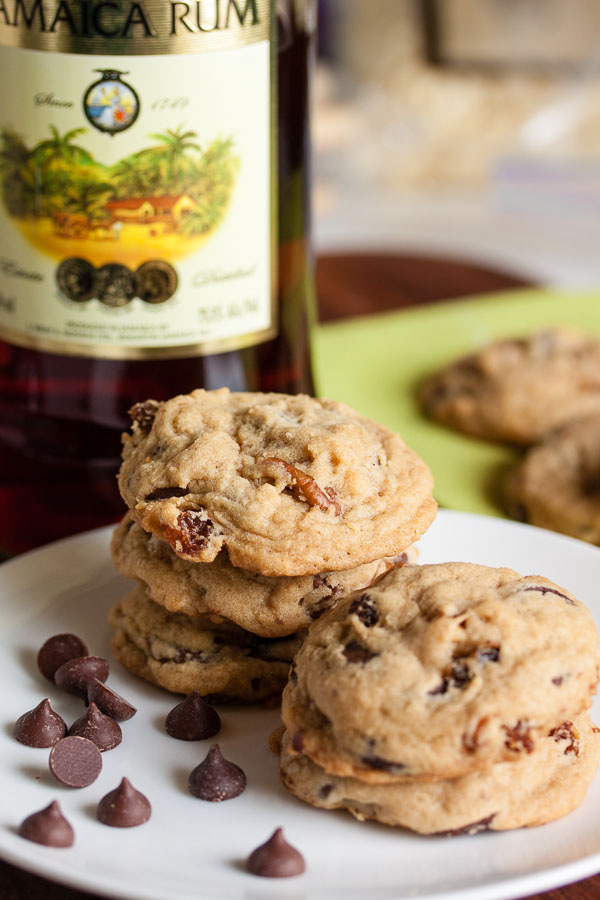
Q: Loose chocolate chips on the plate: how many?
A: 11